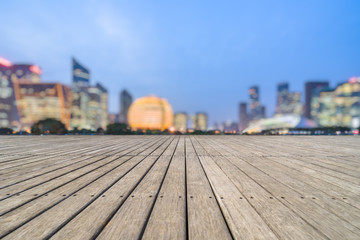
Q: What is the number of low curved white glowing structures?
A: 1